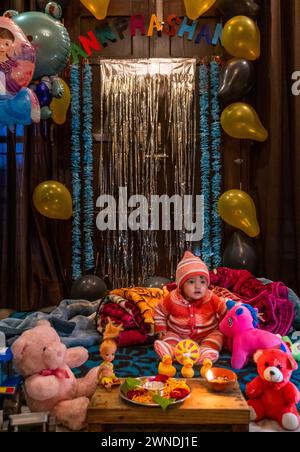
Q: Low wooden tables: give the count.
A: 1